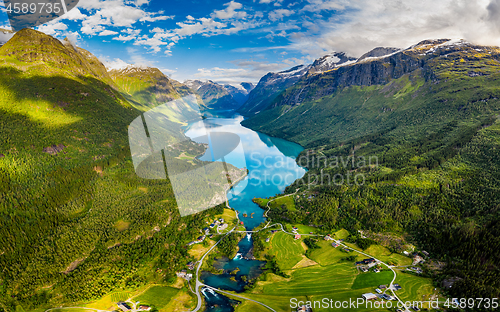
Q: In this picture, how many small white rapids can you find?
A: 3